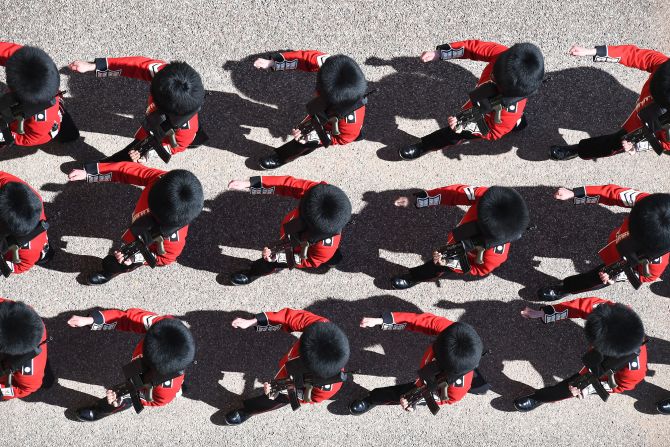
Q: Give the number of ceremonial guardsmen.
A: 15